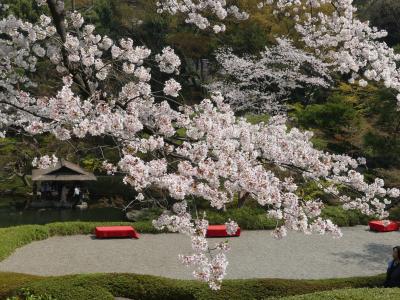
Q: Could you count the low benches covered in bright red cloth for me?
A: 3